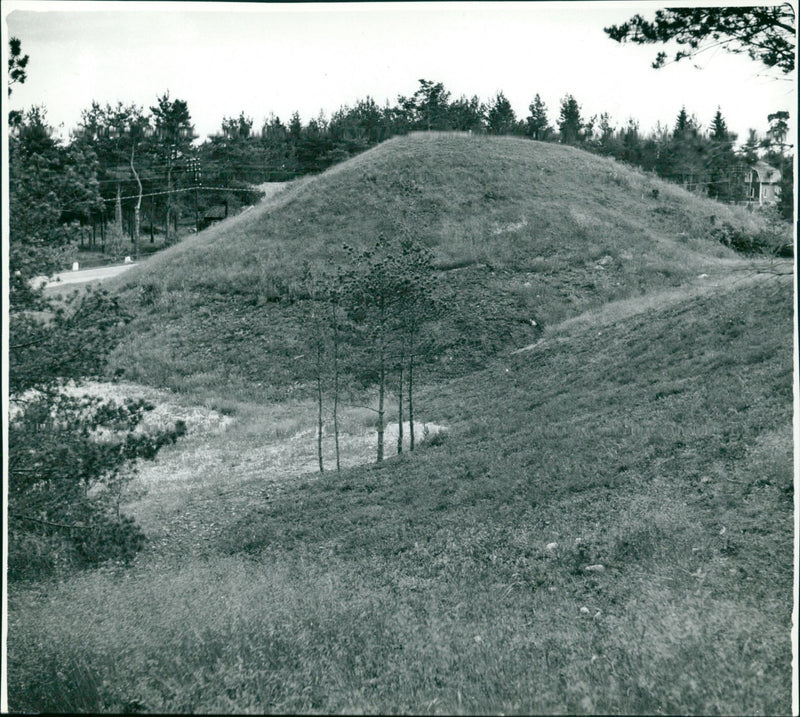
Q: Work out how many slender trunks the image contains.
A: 5